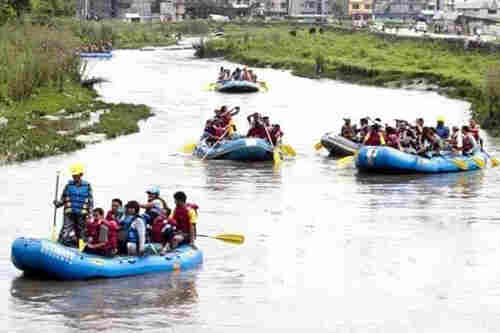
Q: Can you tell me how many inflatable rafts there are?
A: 6